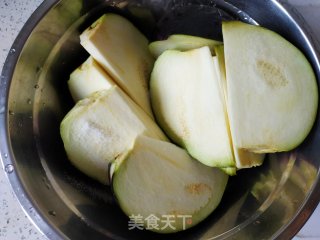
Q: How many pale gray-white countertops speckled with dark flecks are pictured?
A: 1